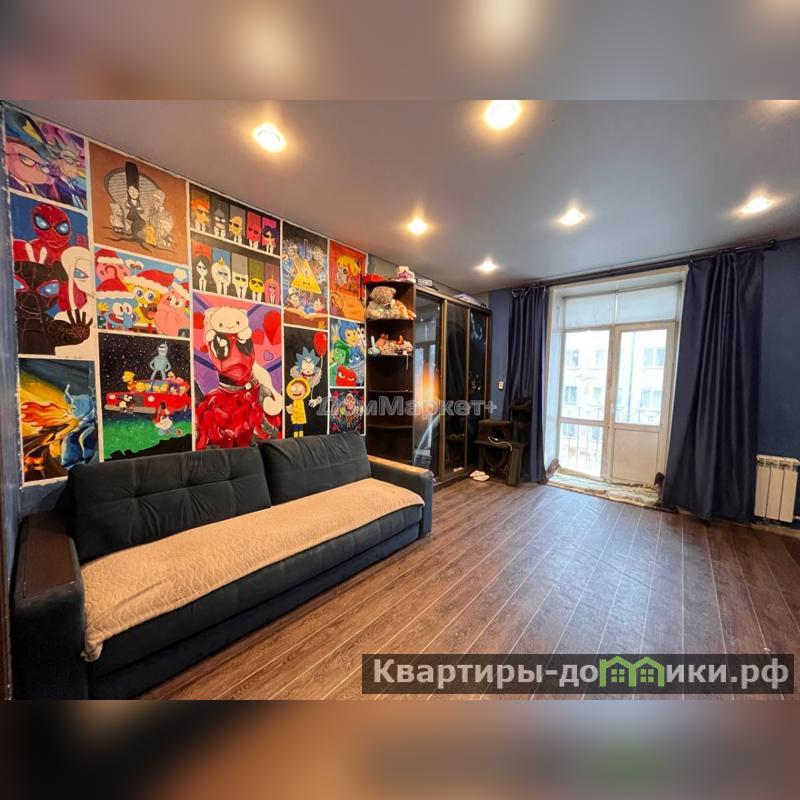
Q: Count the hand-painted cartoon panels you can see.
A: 14